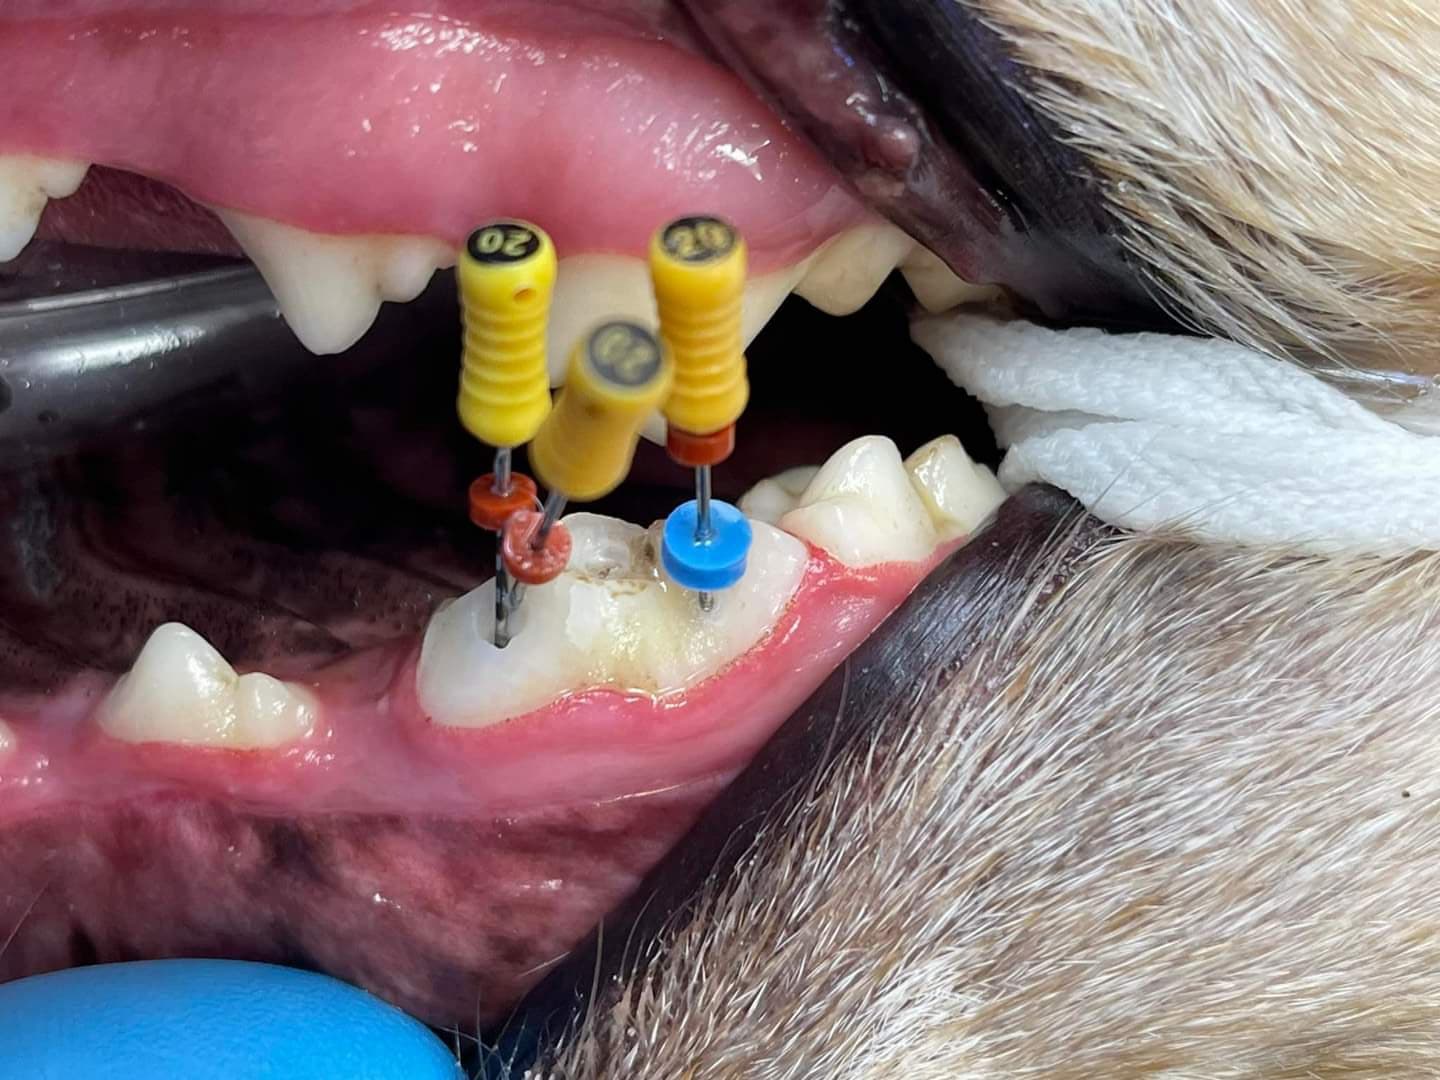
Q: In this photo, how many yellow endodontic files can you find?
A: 3